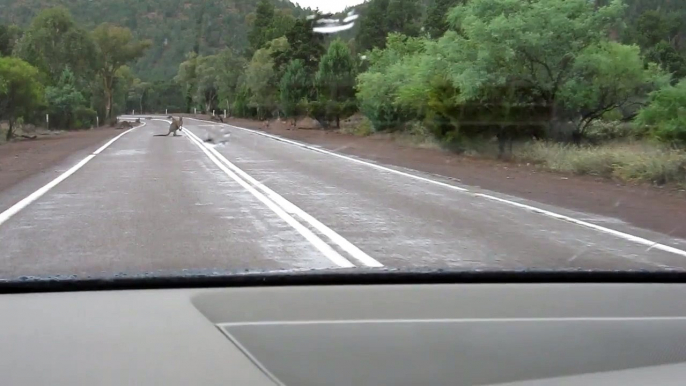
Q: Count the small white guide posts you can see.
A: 7